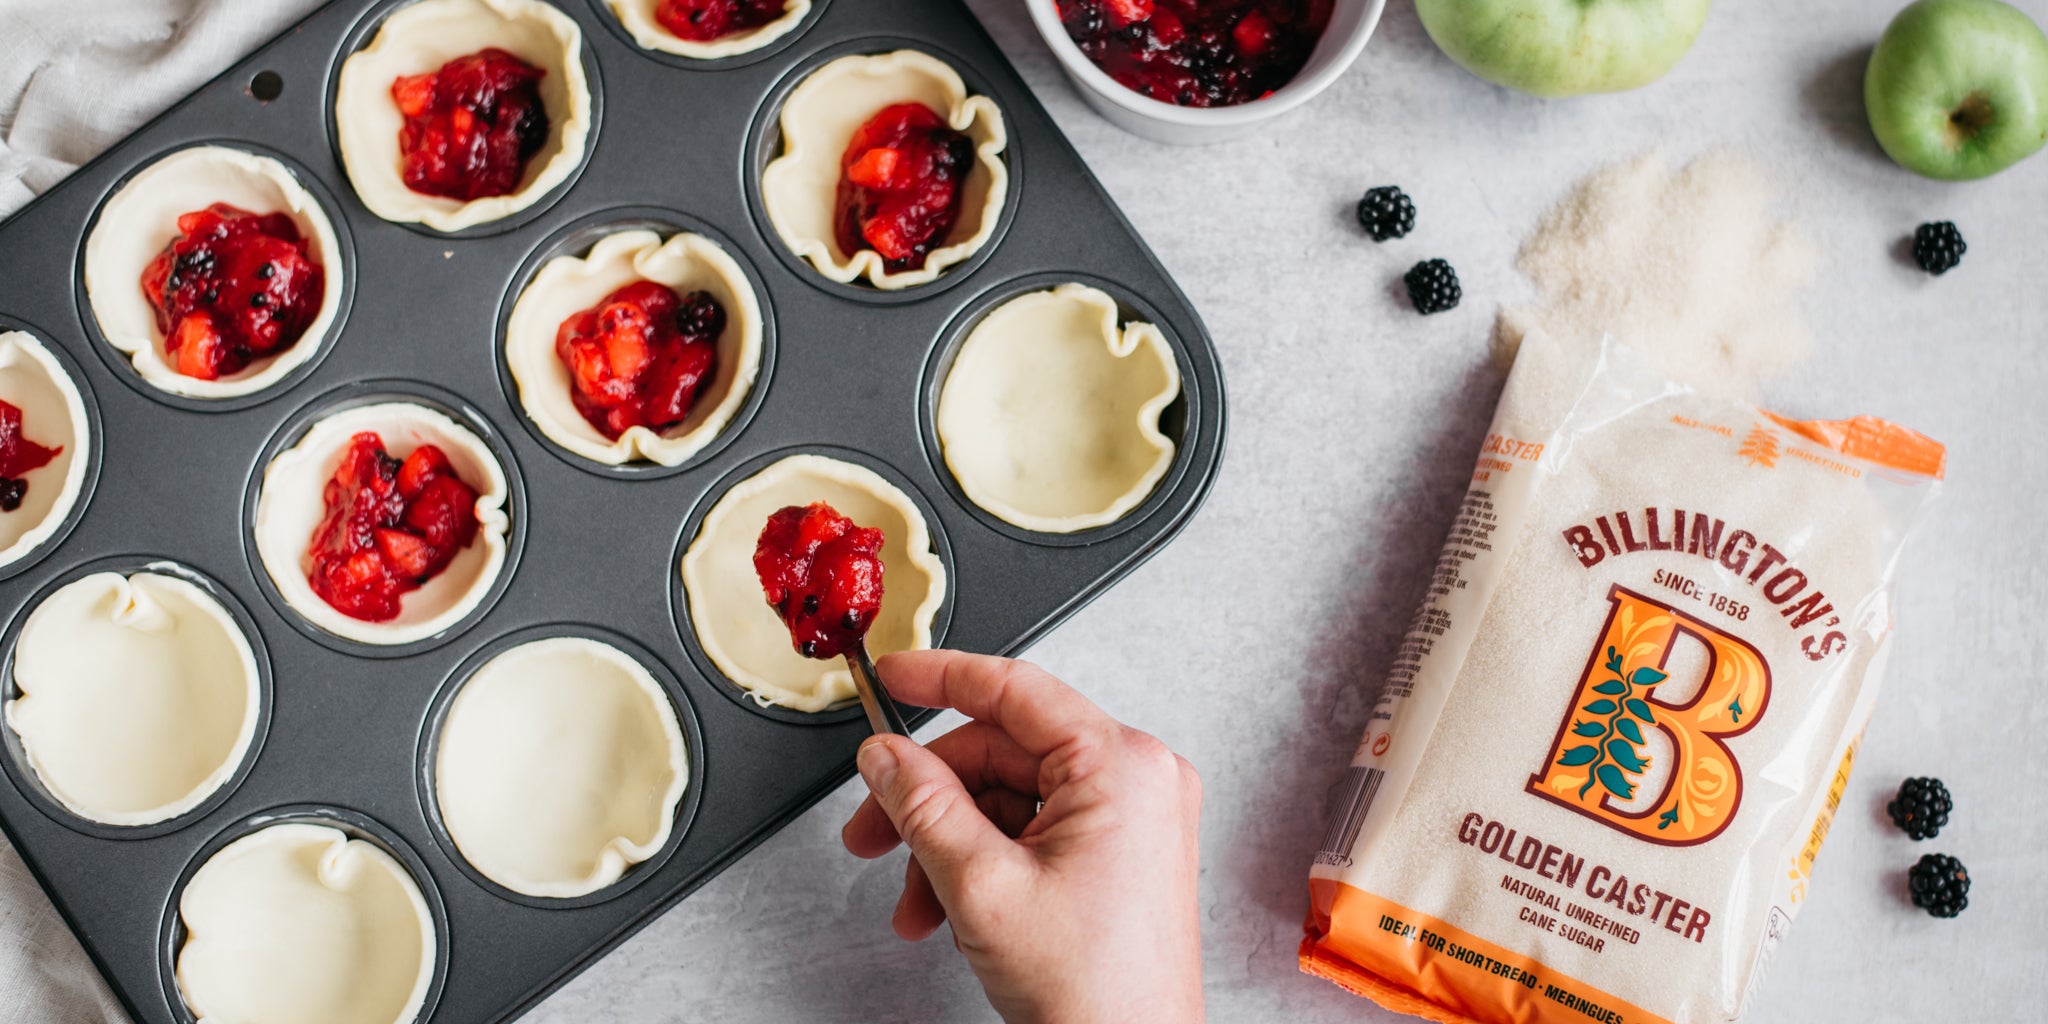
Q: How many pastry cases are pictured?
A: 12